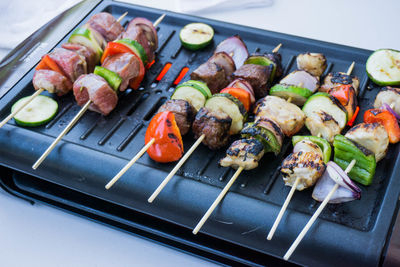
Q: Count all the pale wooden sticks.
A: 7